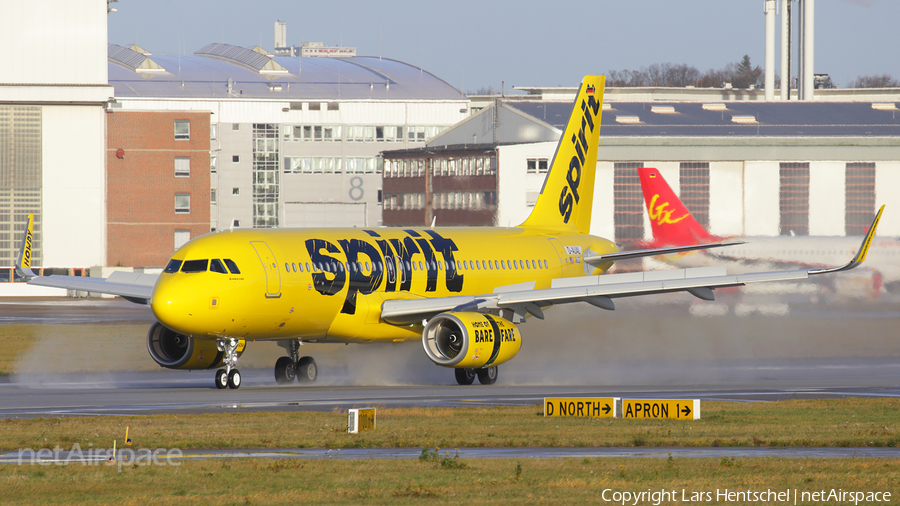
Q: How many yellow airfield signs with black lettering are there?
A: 2